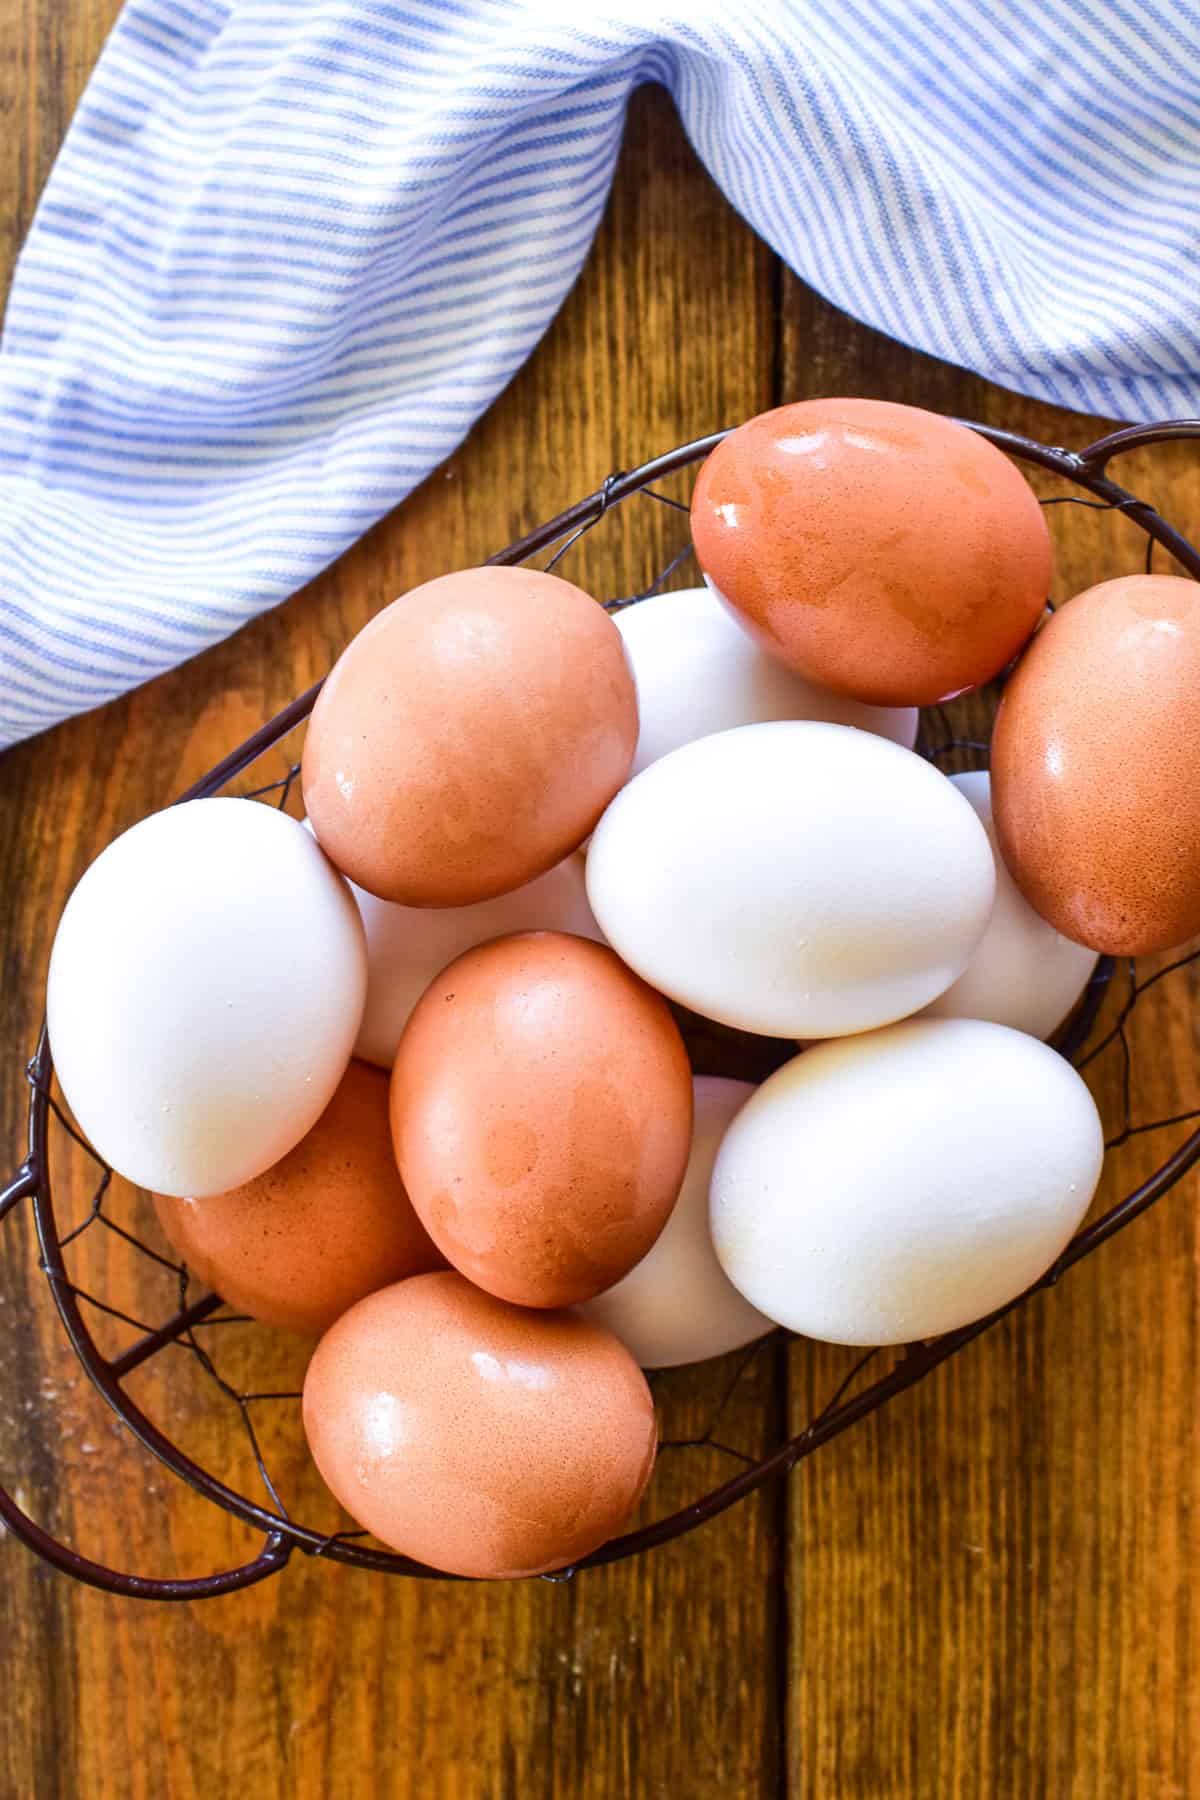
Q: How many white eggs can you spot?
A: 7